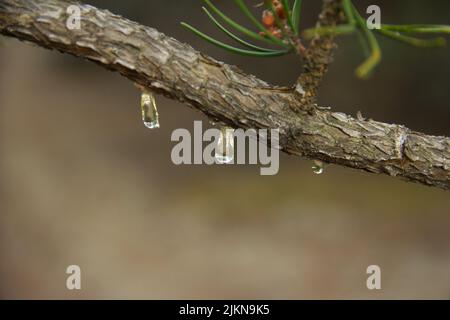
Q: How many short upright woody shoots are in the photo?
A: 1